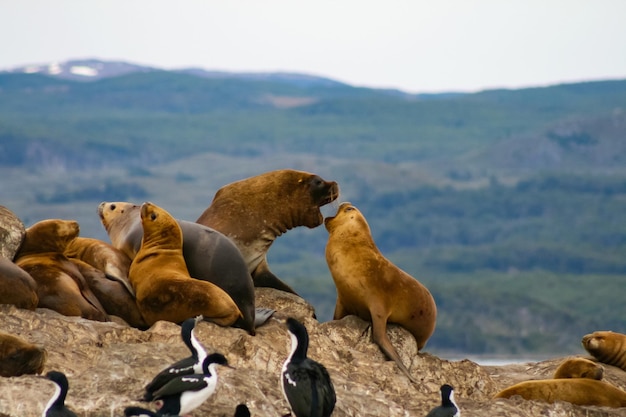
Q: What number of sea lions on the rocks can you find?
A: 11